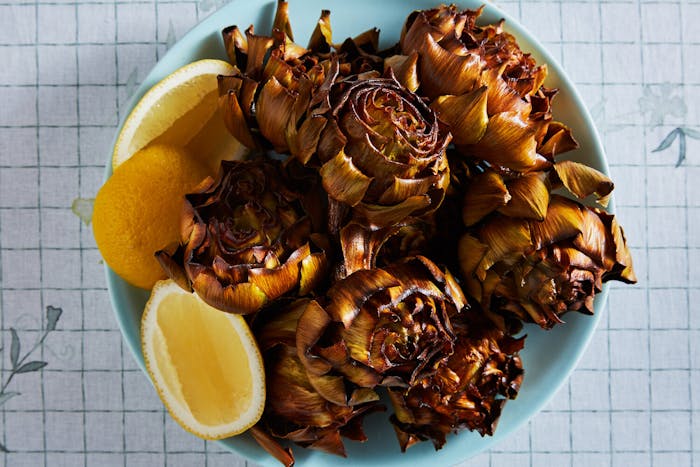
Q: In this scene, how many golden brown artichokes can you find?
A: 8